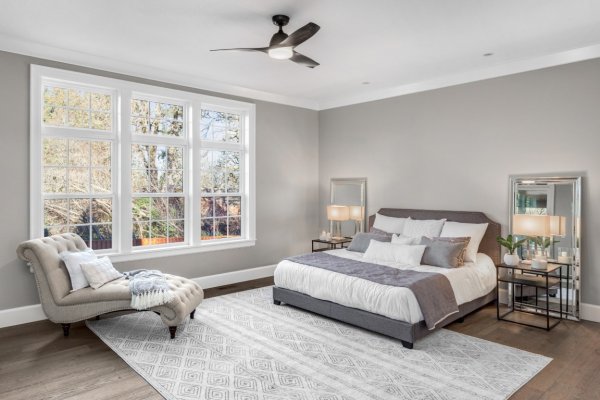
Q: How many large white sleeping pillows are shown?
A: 3